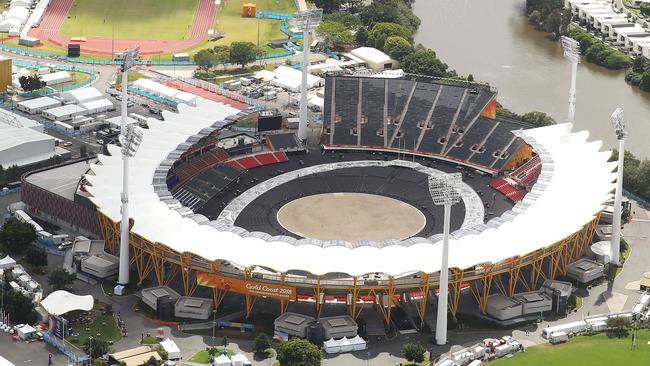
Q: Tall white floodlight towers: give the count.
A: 6